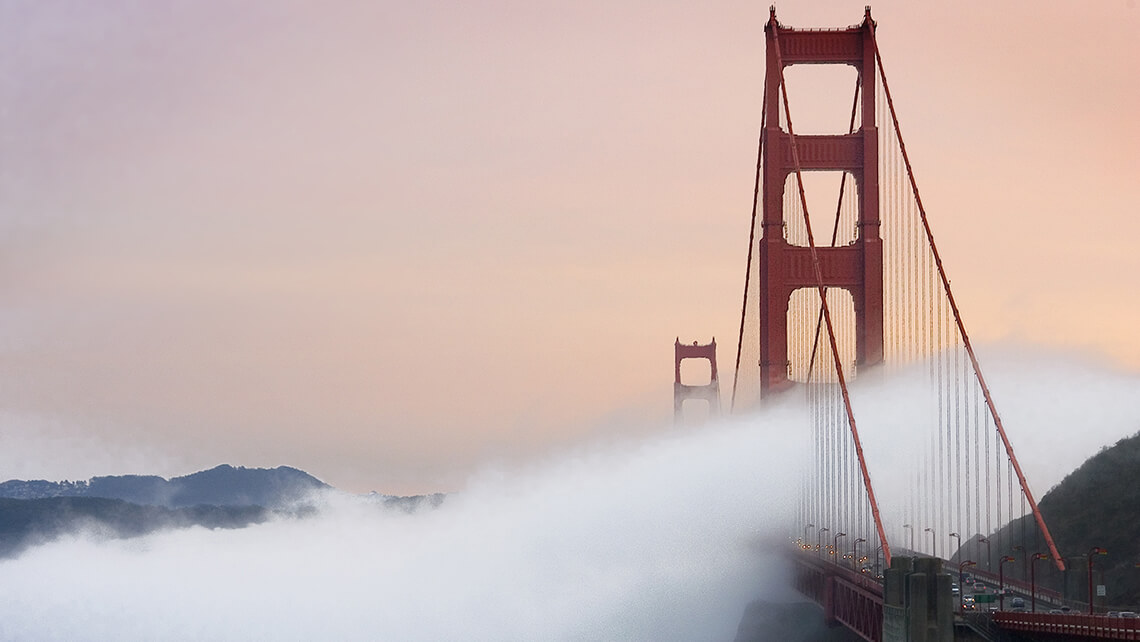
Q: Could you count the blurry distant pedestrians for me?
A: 0